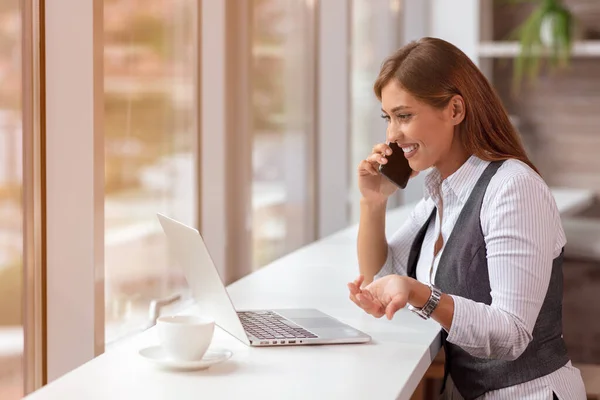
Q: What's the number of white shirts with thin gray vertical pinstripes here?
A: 1